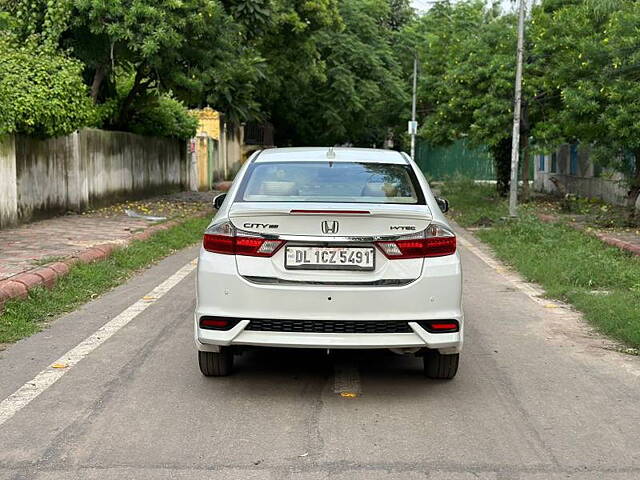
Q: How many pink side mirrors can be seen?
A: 0